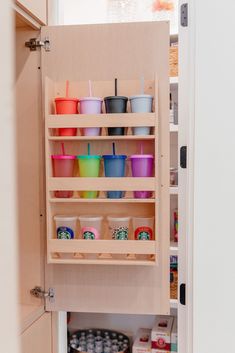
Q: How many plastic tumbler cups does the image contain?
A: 12